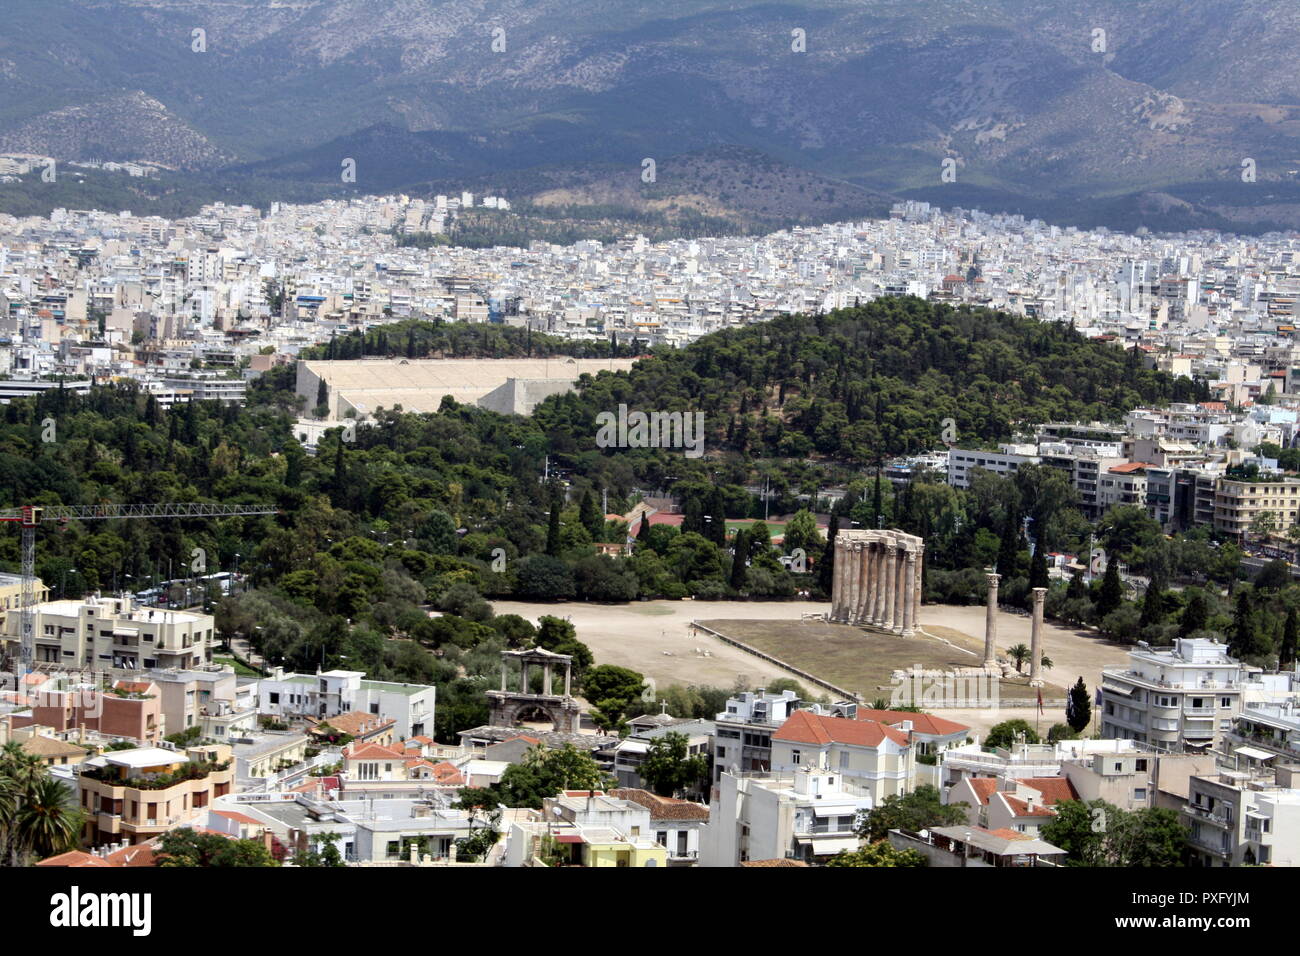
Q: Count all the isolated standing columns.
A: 2